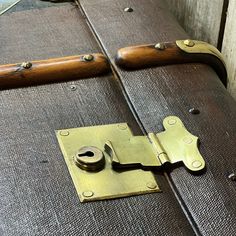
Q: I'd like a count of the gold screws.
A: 11